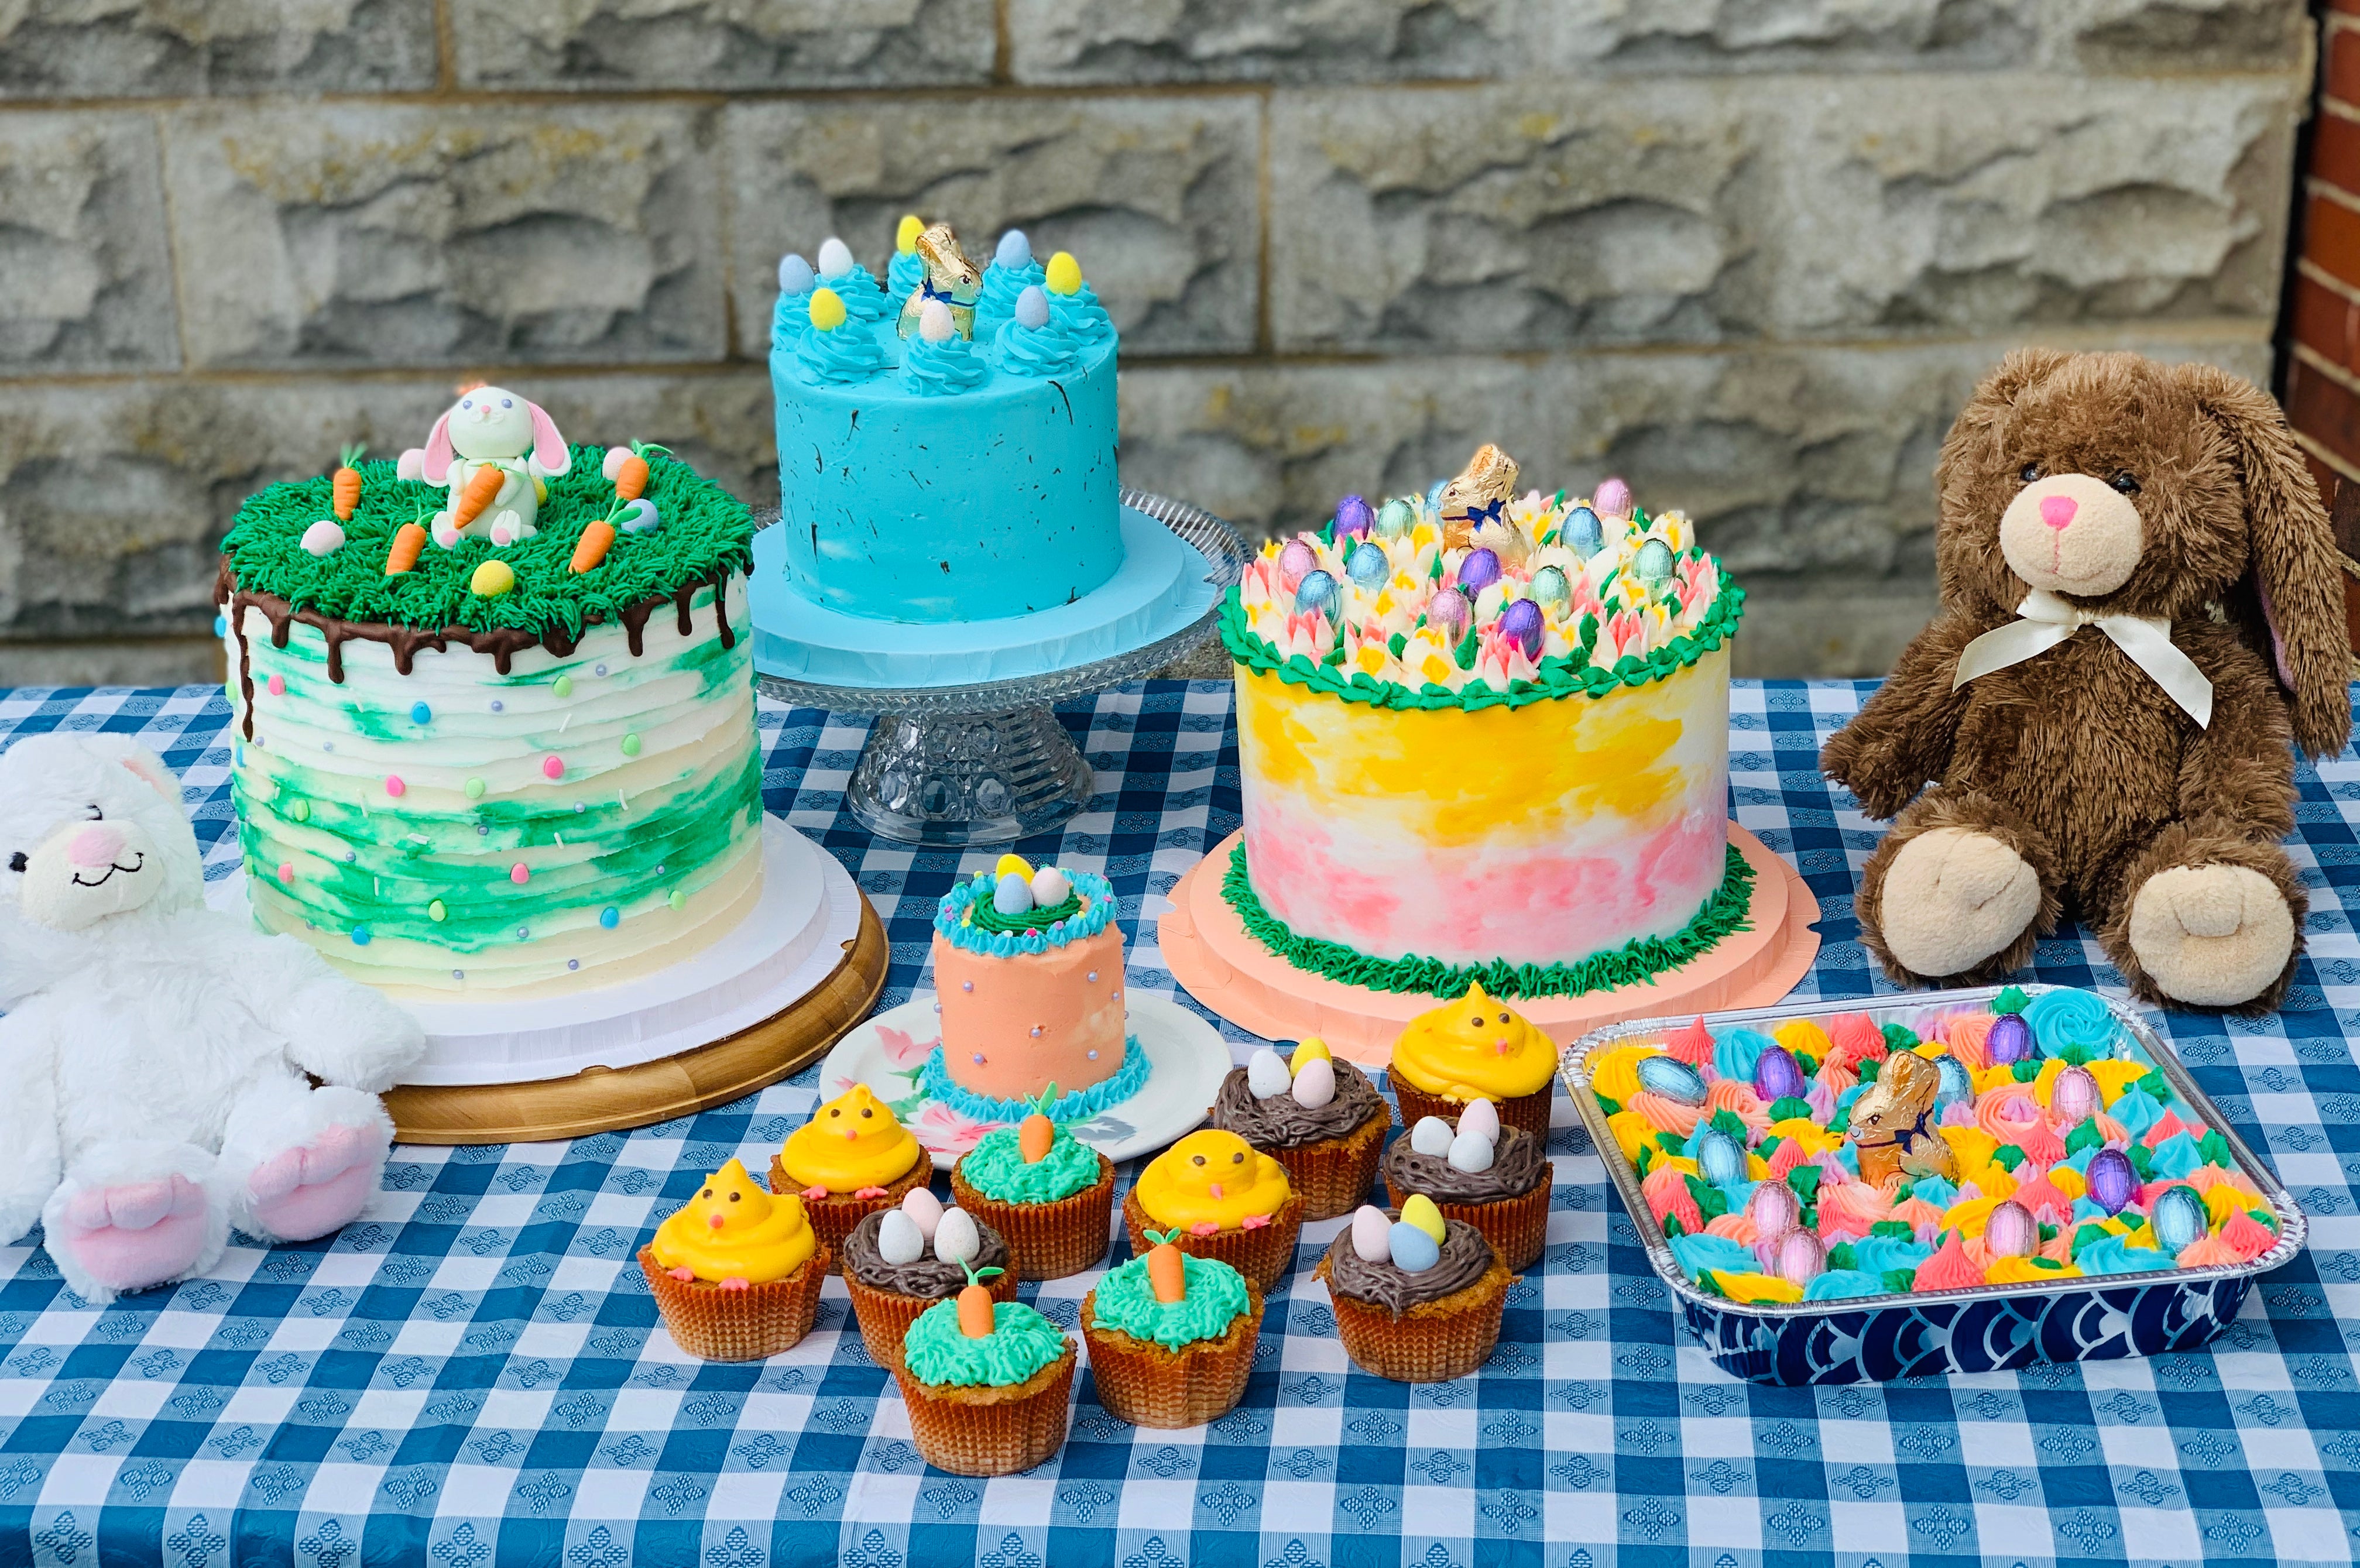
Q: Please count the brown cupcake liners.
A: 11